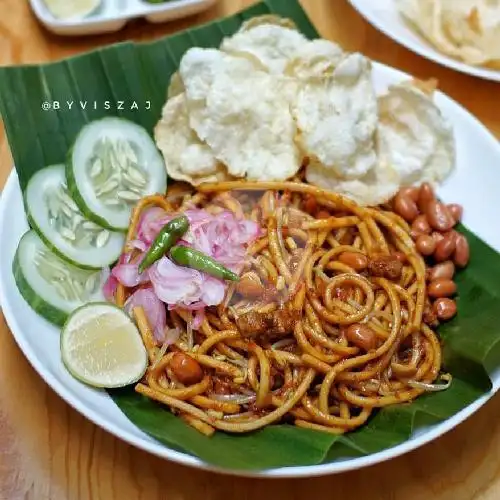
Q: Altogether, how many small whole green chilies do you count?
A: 2